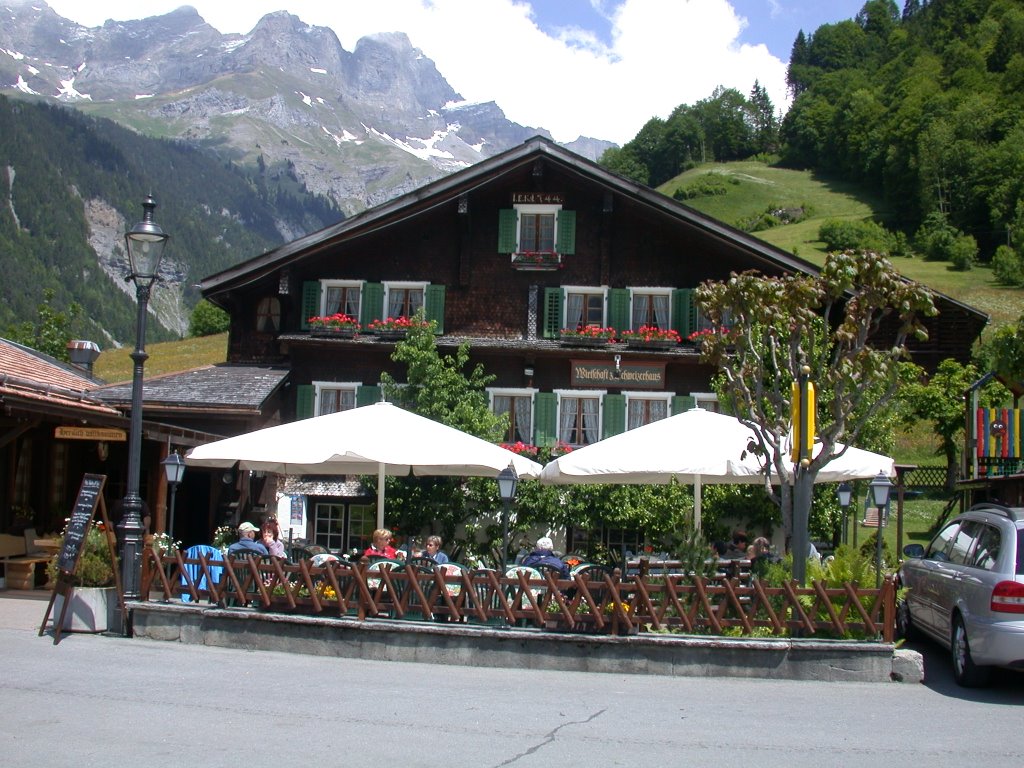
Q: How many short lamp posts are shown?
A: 4